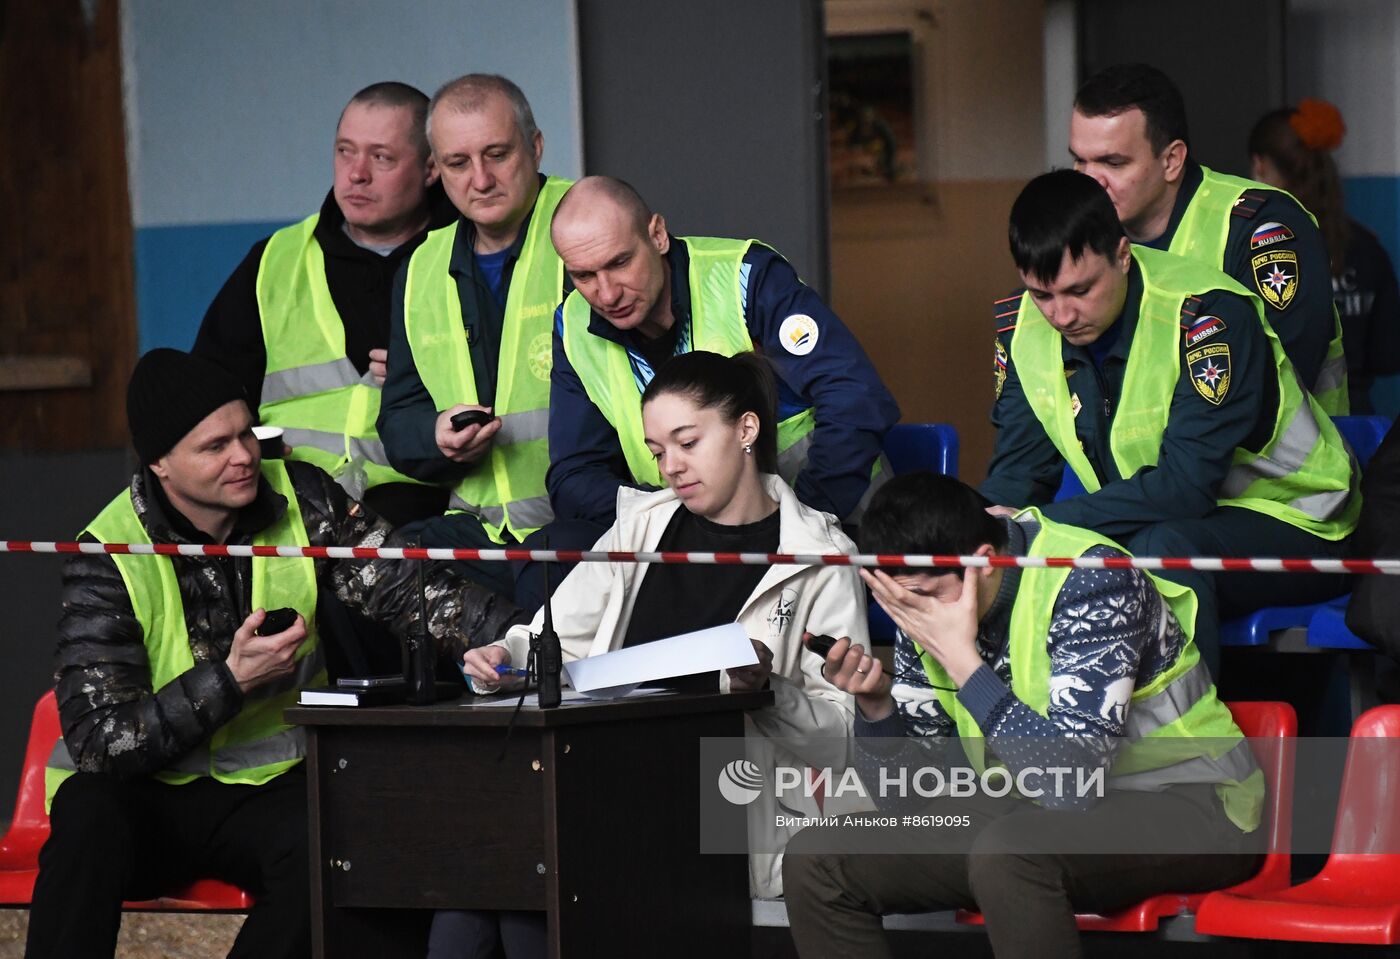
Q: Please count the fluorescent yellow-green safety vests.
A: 7